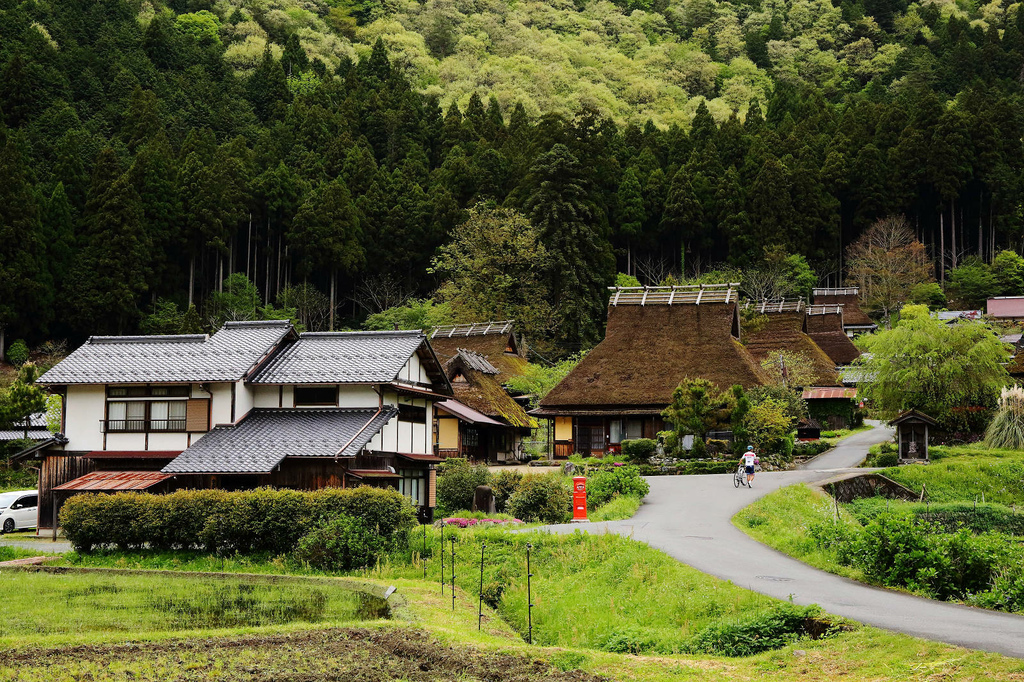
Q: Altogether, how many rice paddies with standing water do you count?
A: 1